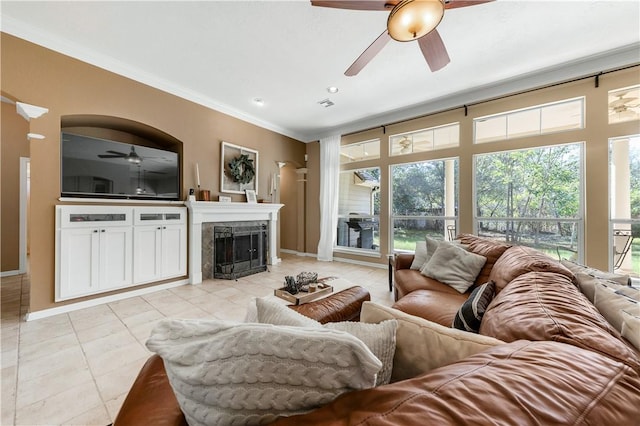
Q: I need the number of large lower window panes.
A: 4